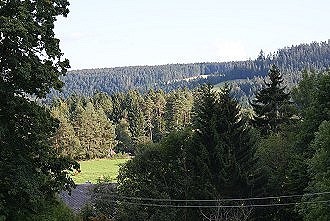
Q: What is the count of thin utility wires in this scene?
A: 2